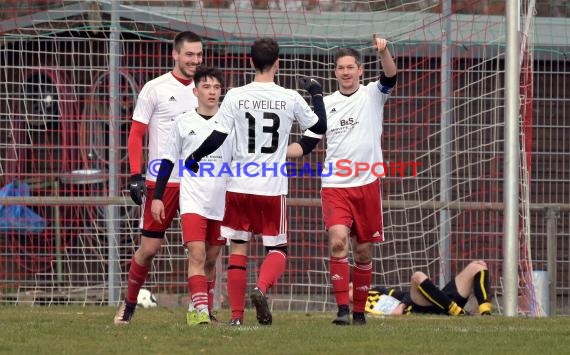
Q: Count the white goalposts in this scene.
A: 1